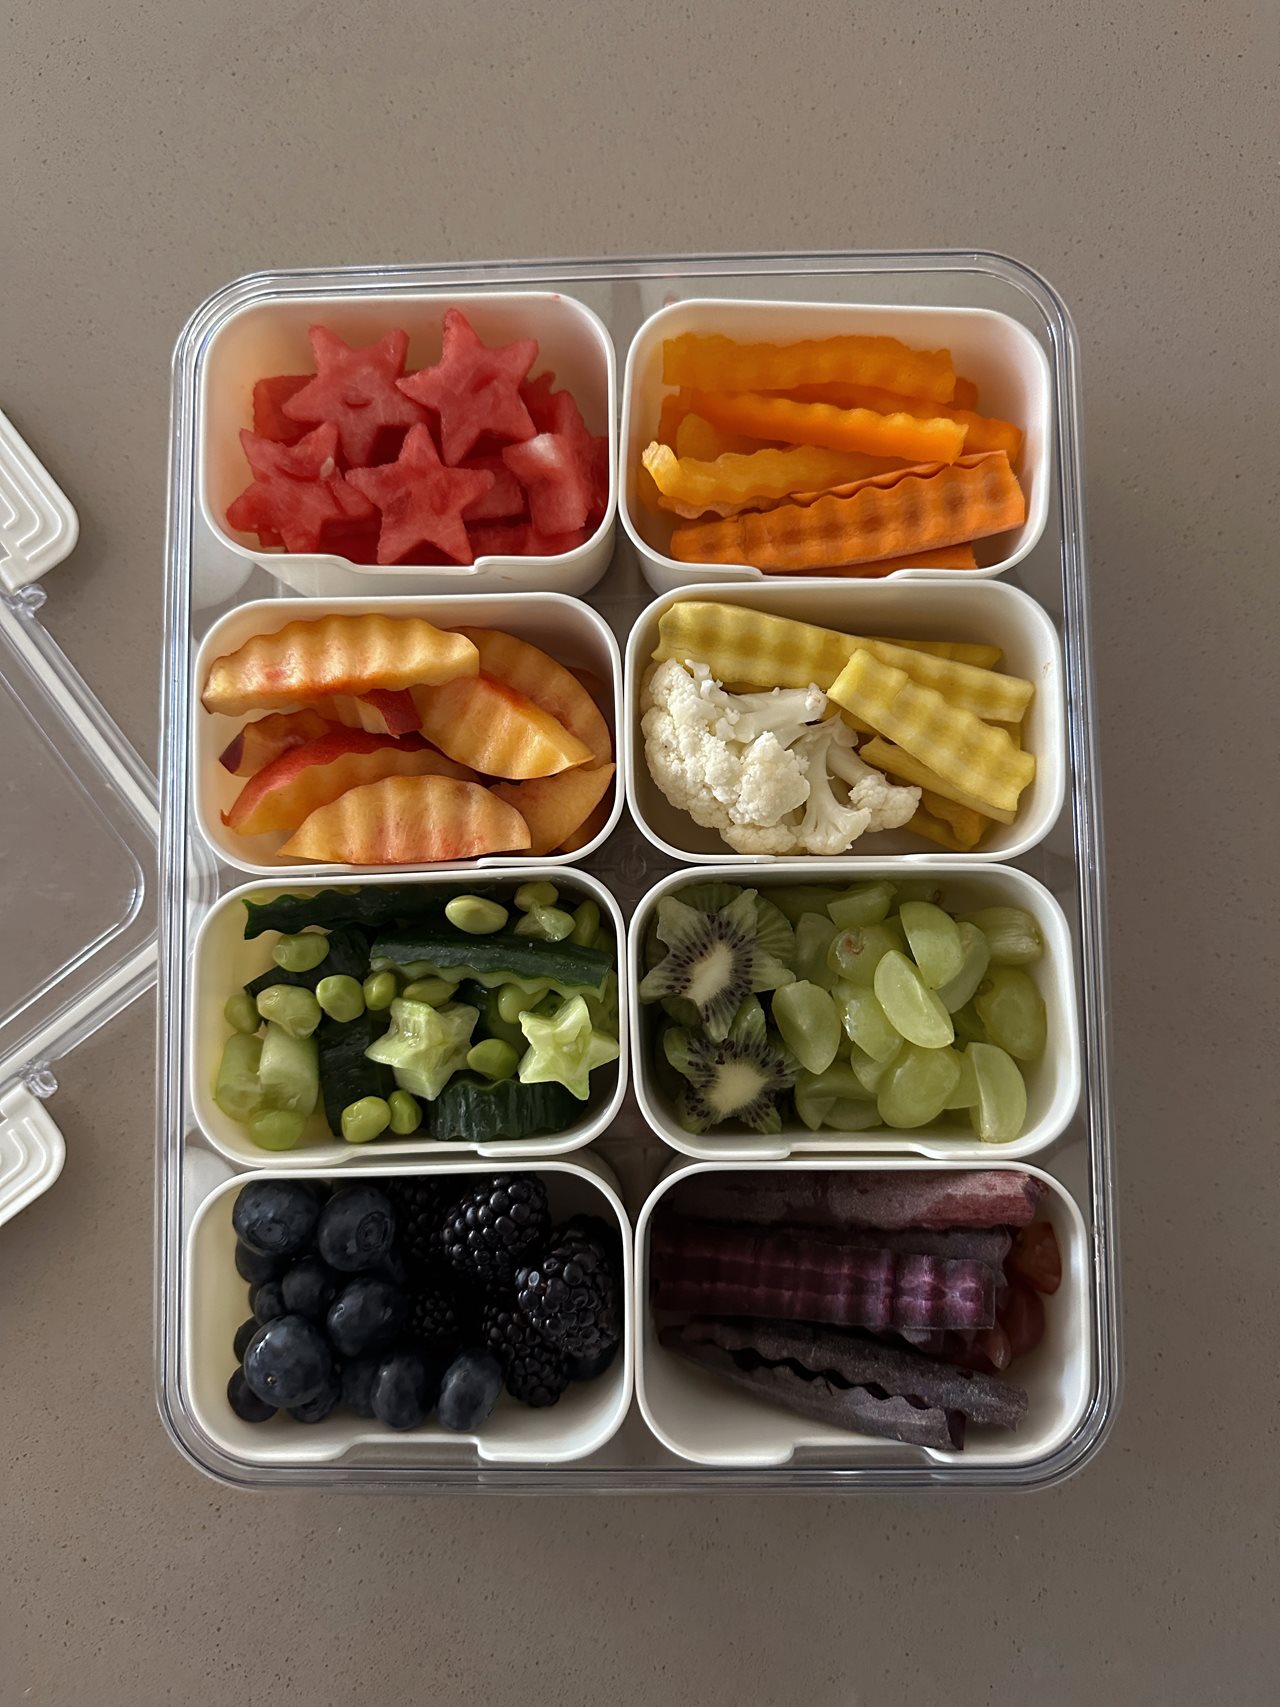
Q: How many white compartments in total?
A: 8